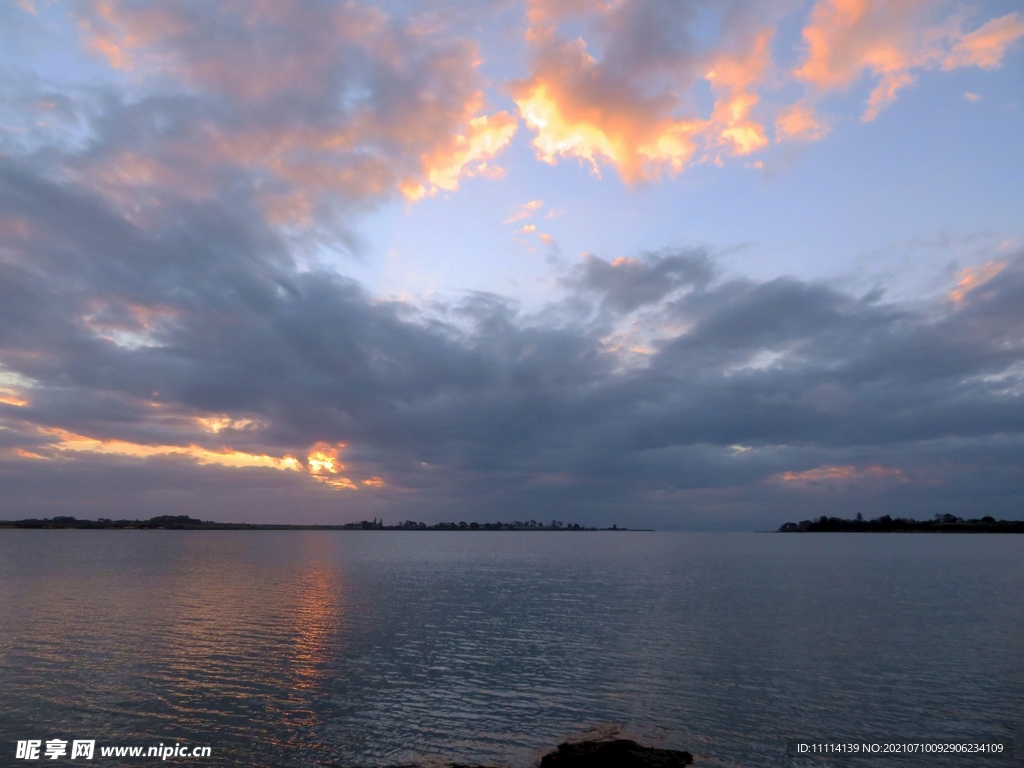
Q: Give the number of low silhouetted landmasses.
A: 2